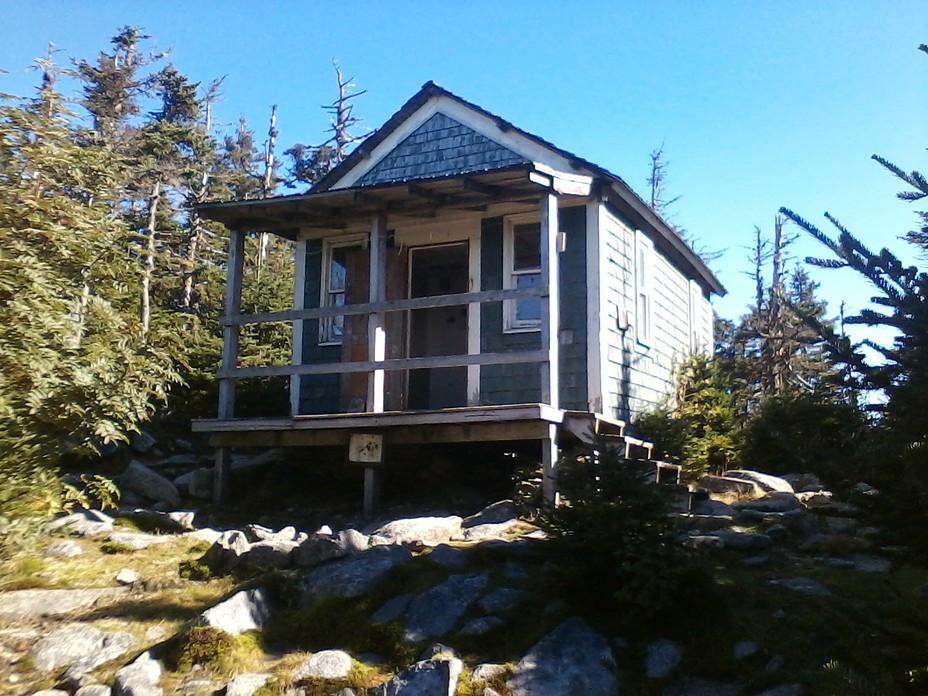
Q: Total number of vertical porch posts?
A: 3